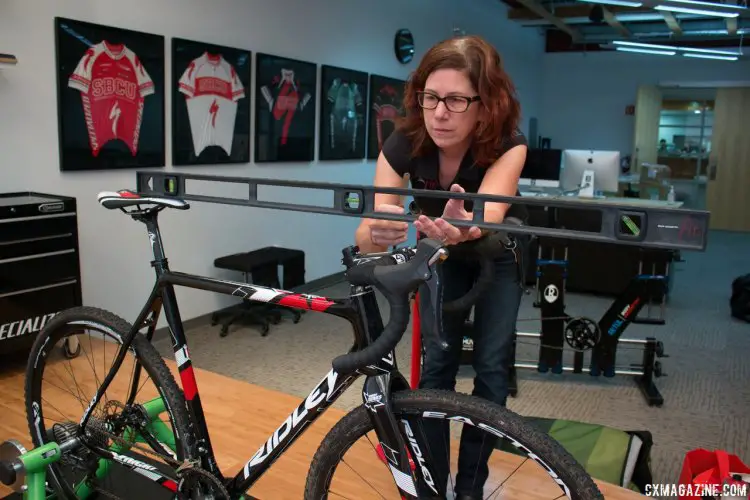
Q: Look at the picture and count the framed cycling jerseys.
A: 5